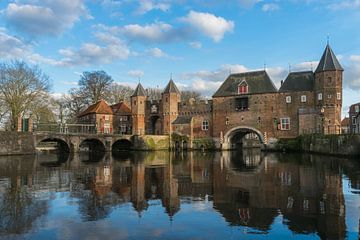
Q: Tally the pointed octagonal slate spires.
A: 3